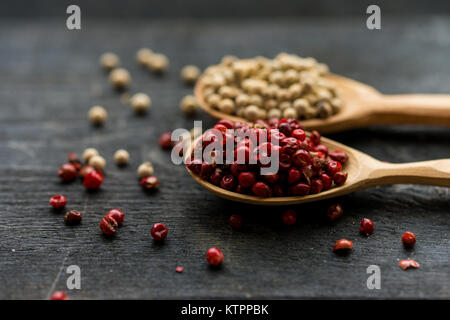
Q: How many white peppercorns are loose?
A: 12